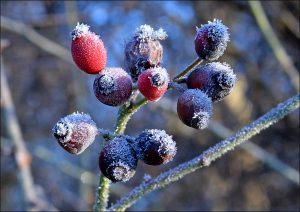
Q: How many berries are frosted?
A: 10